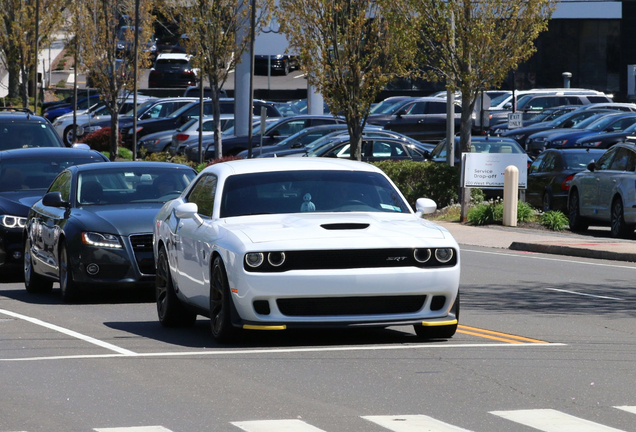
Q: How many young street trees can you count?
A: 5